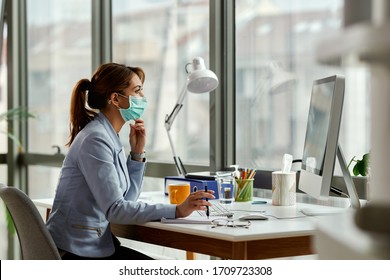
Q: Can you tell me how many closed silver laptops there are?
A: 0